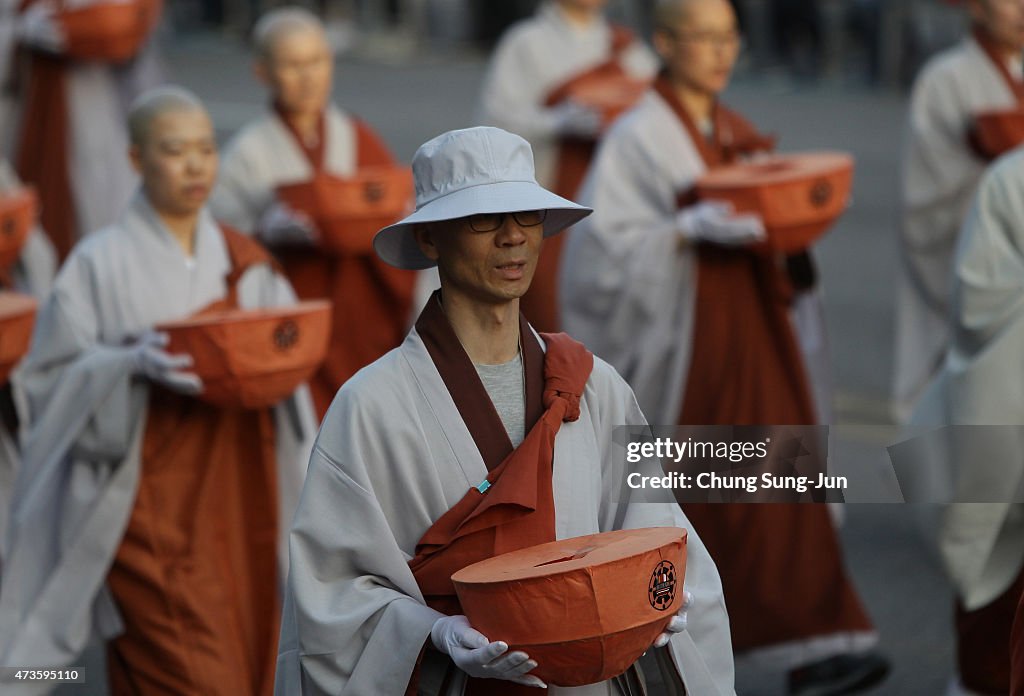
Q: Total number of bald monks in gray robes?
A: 3